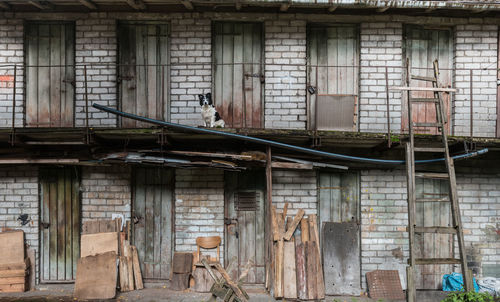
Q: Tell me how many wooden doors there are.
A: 10